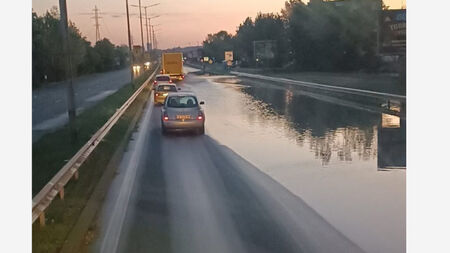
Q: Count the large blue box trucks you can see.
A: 0